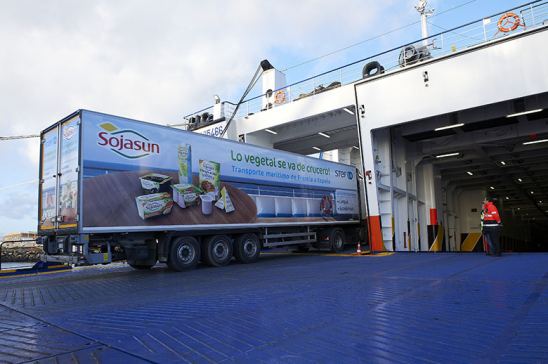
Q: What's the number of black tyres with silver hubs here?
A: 4